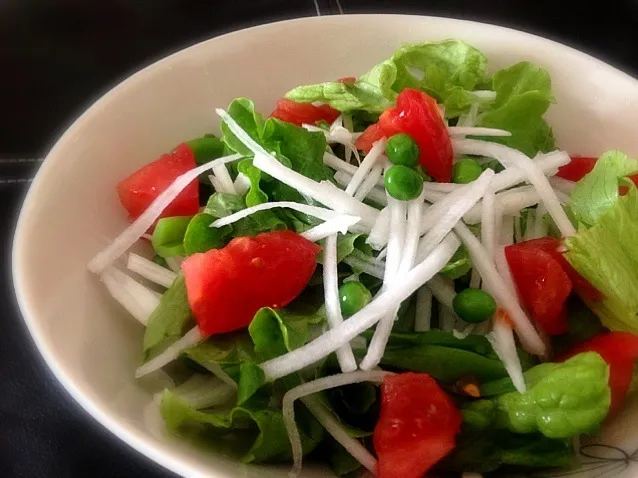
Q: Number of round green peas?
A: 5